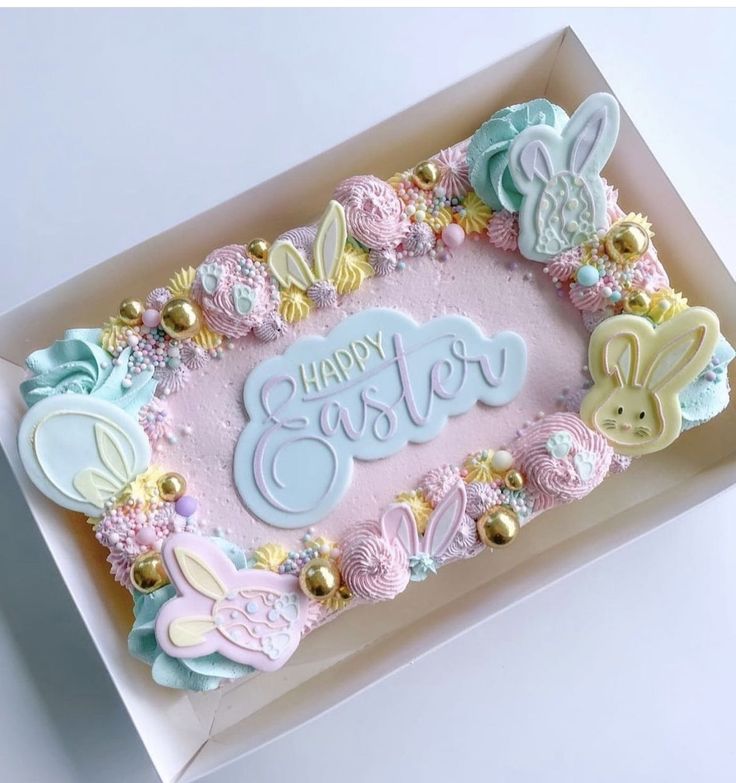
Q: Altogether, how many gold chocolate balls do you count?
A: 12